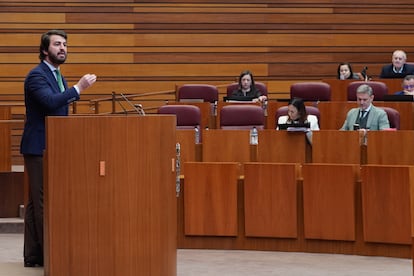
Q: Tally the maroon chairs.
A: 8